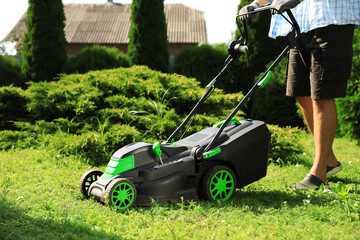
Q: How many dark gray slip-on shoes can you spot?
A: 2